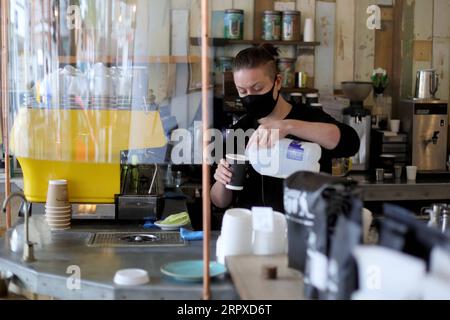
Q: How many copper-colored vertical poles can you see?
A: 2